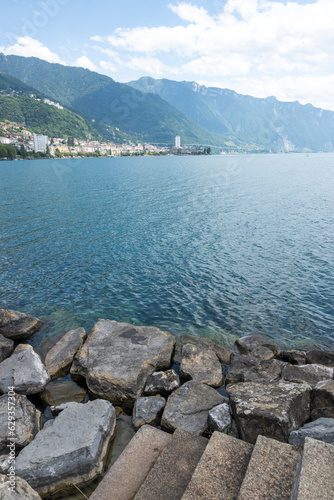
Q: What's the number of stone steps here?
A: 5